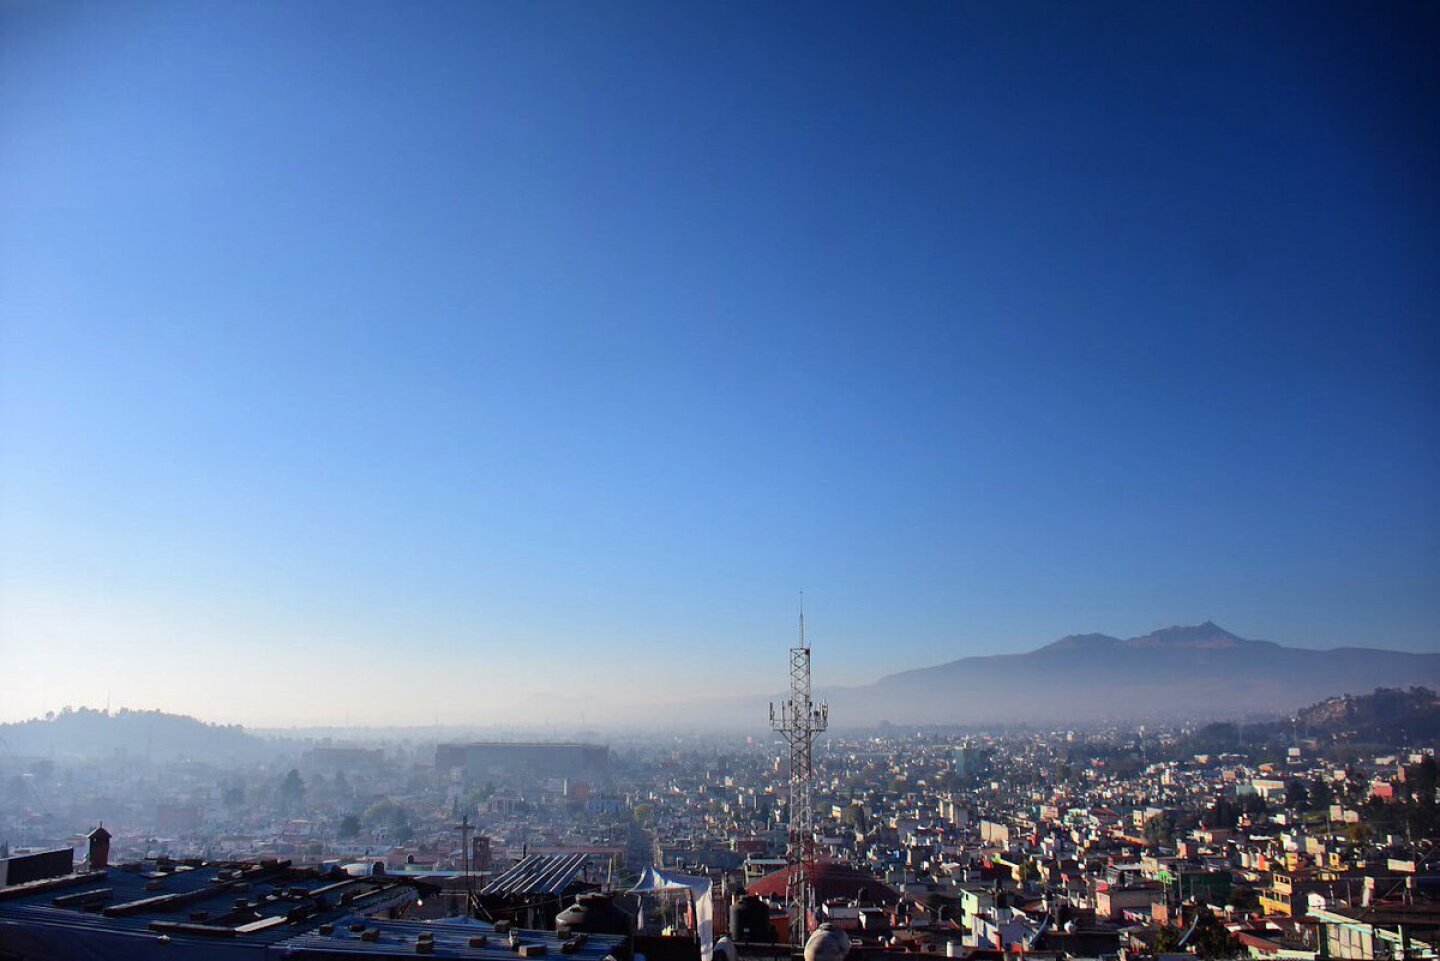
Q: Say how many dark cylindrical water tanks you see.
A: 2